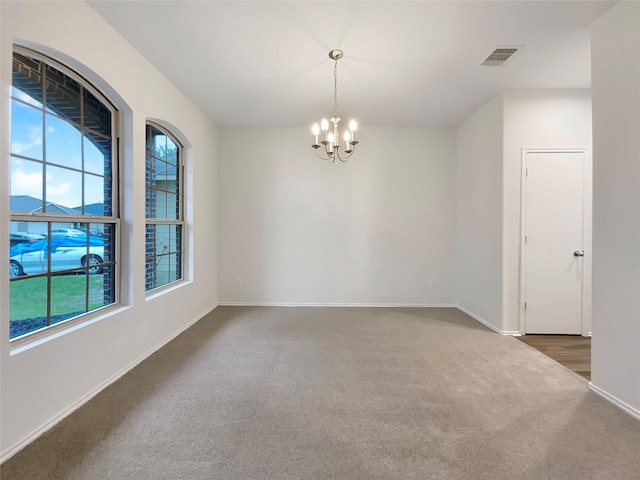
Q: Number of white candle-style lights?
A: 5